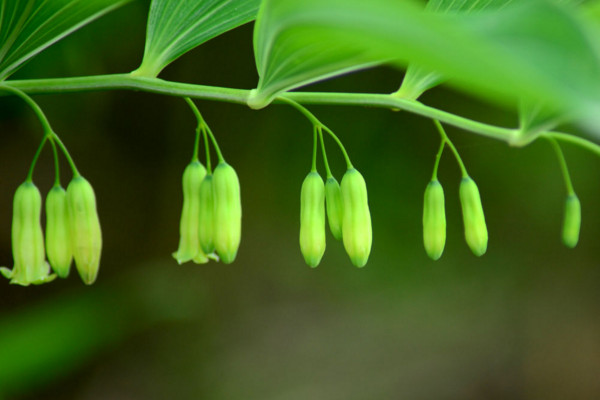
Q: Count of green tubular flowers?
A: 12